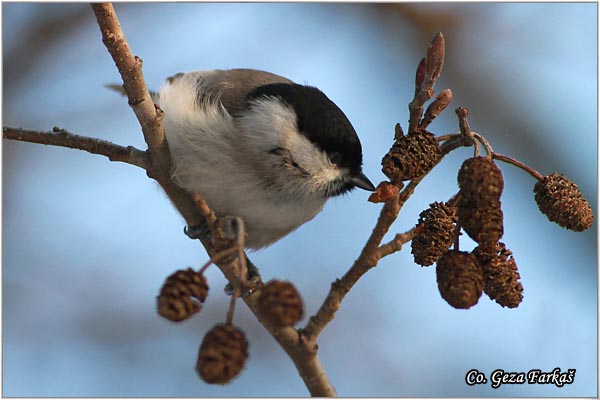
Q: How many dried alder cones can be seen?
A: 10